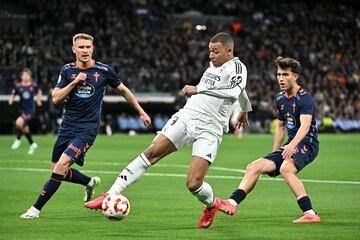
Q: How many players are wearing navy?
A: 3